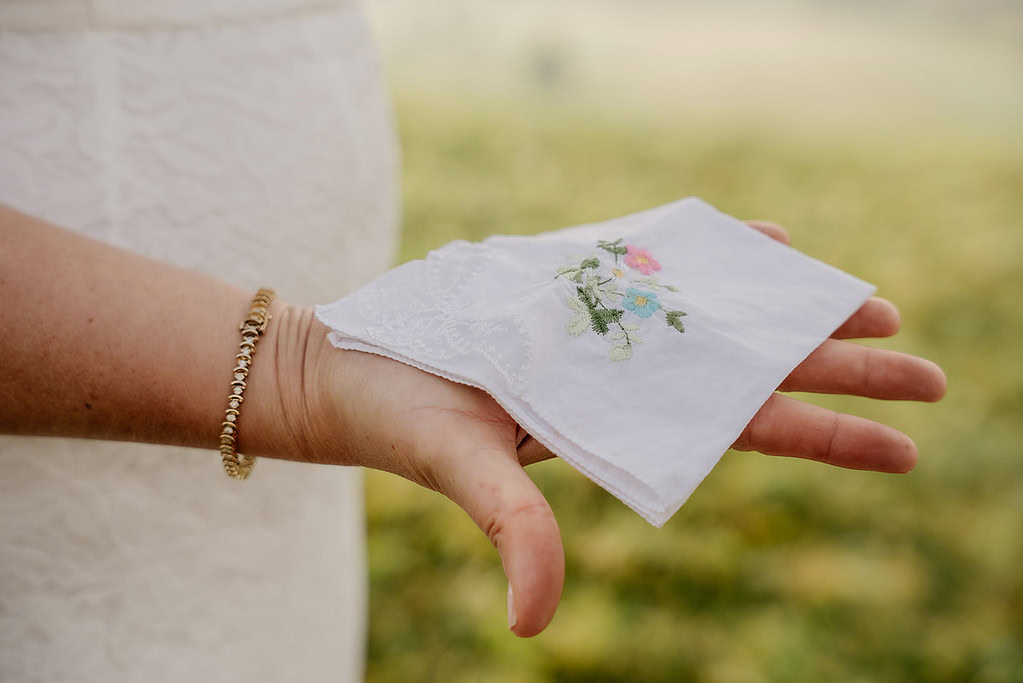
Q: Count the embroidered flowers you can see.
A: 3